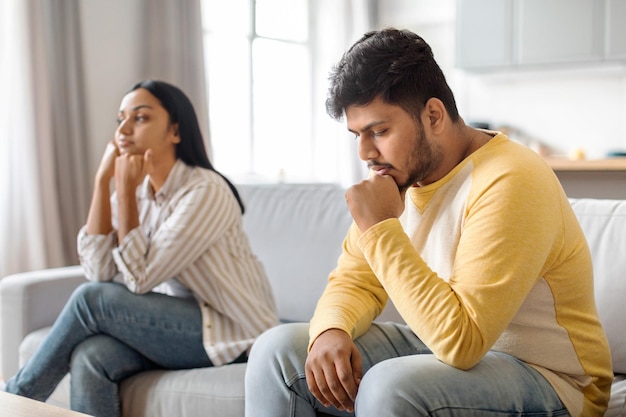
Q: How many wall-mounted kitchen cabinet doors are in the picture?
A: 3